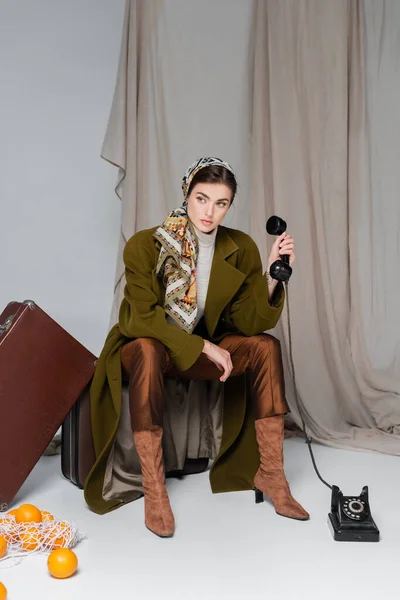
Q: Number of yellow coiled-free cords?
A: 0